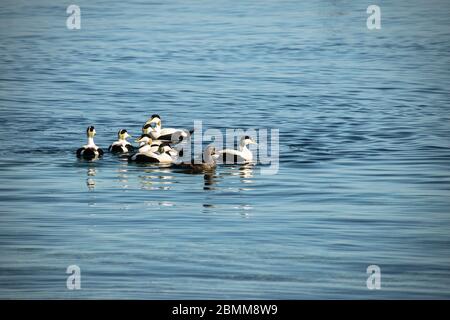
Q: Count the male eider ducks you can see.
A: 7